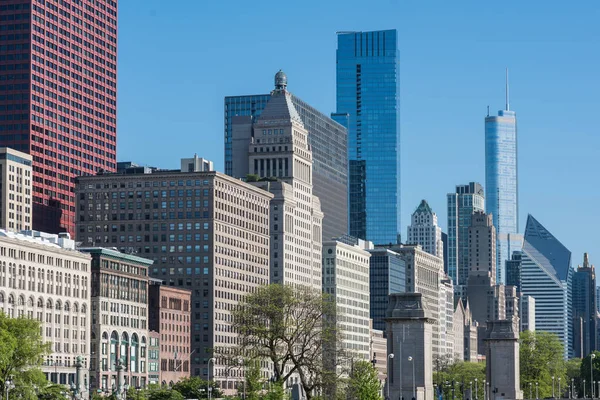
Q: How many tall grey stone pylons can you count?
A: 2